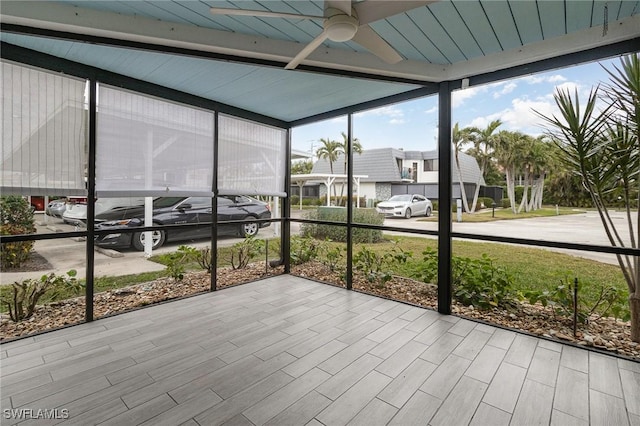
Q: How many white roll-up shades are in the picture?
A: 3